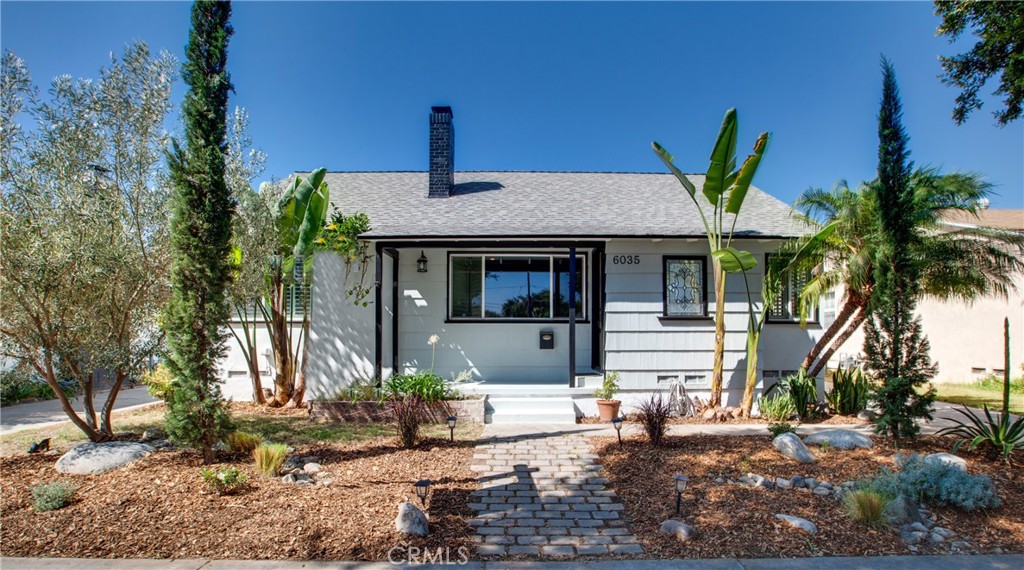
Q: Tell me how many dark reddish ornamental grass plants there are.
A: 2